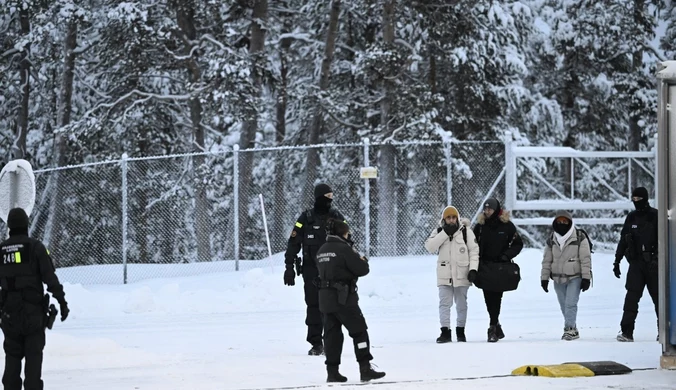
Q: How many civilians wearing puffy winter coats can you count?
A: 3